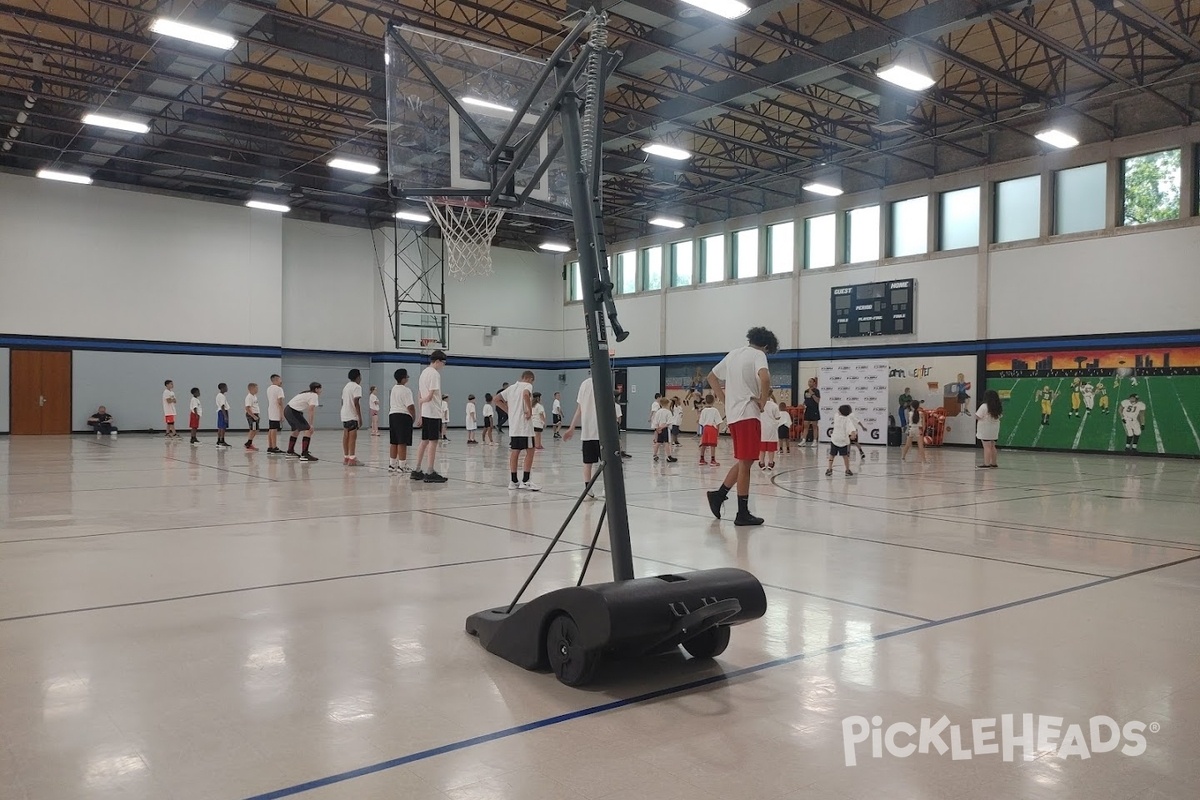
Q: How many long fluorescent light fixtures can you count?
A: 14